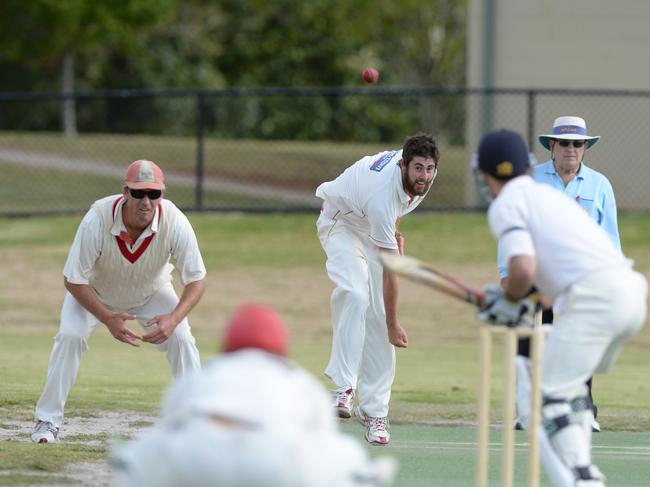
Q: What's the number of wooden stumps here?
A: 3